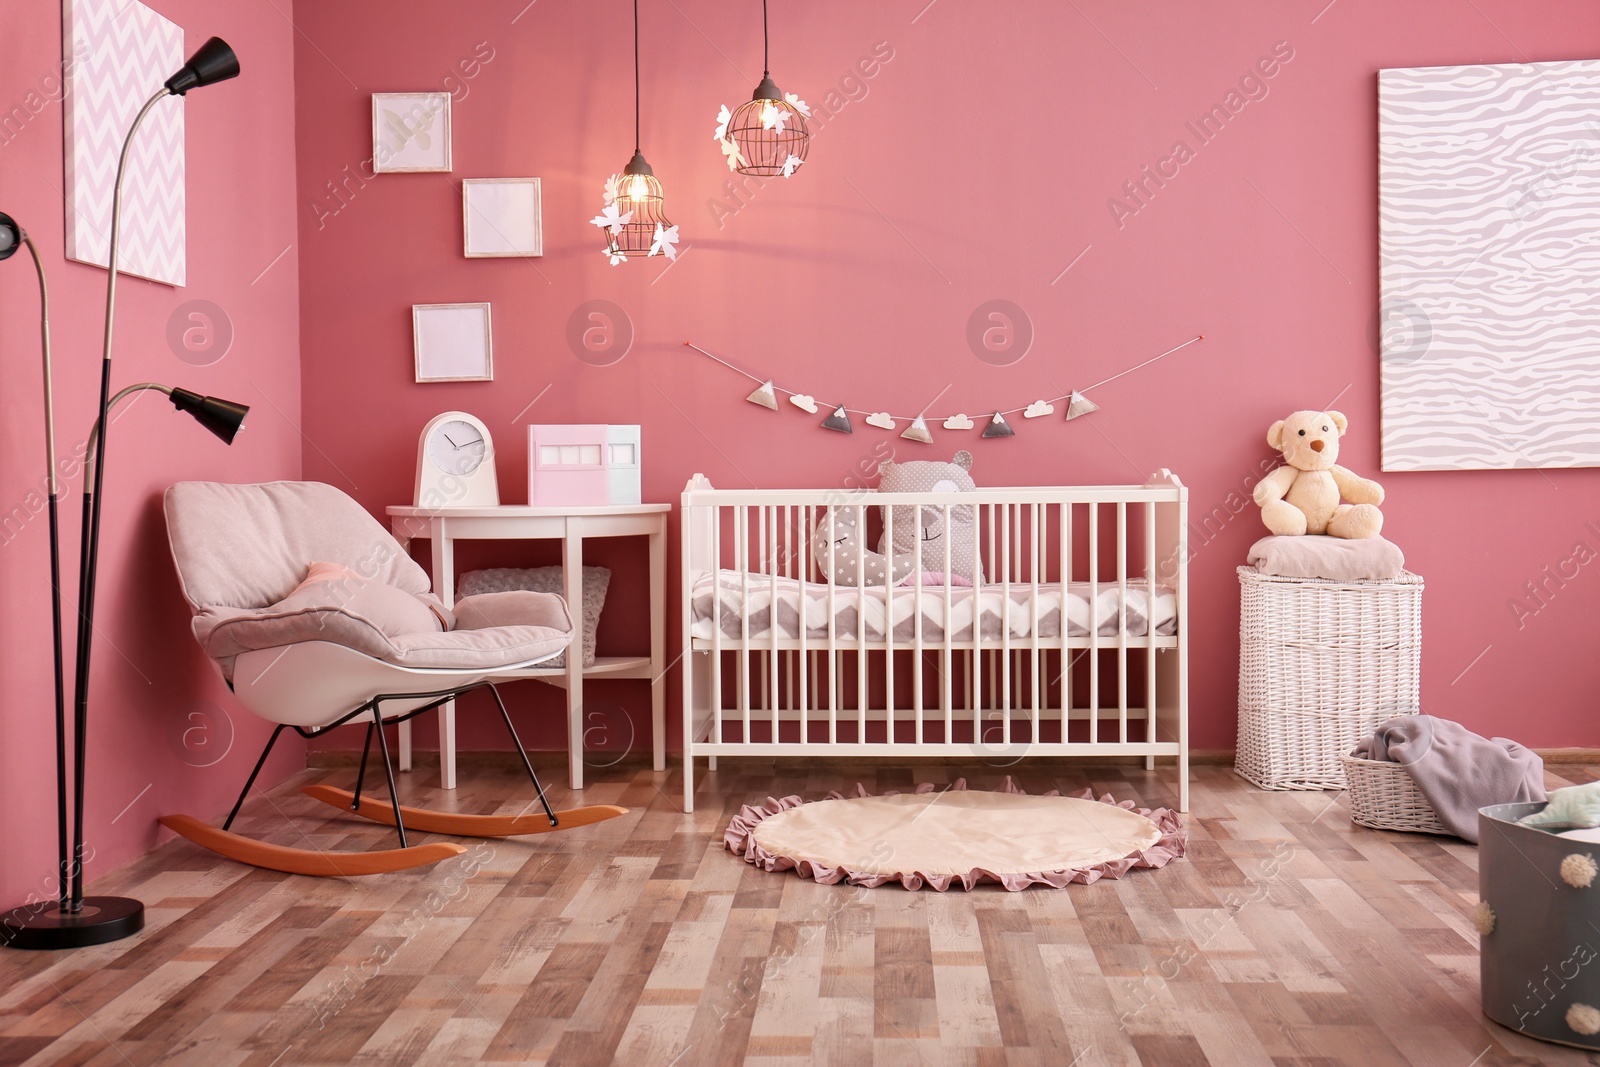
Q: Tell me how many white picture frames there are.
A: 3